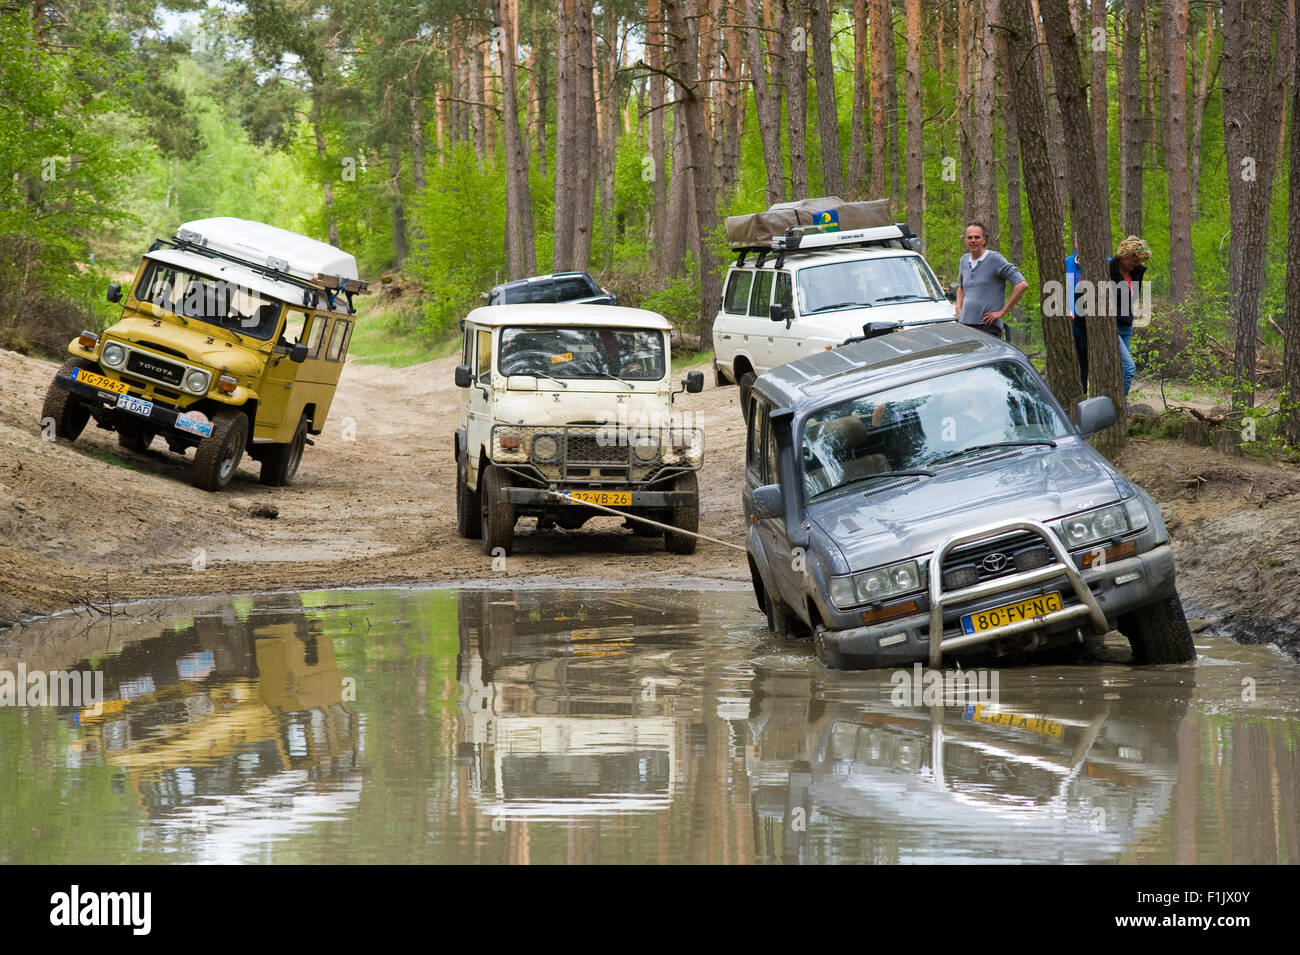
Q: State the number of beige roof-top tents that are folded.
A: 1